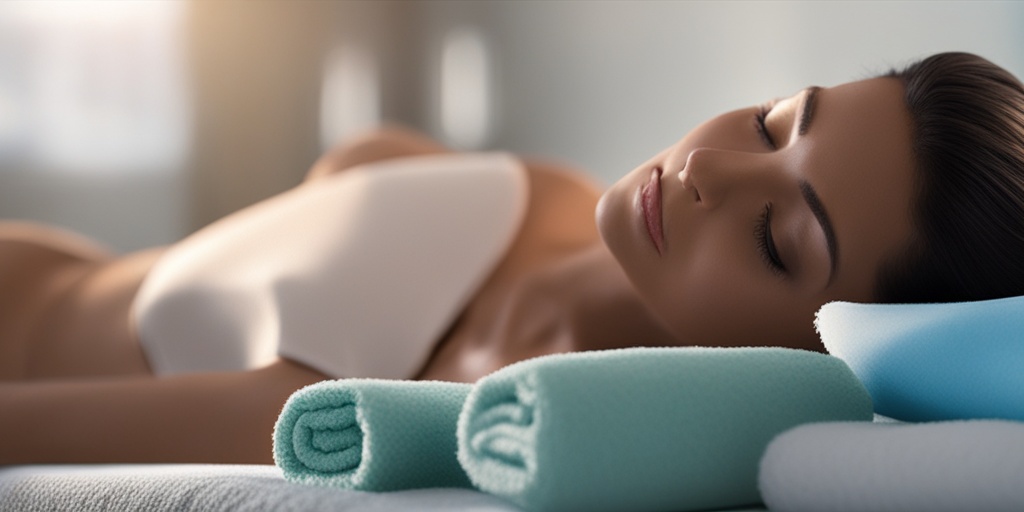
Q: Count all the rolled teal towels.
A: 2